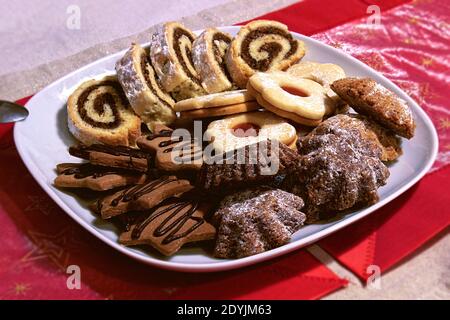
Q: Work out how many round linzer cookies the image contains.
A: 4